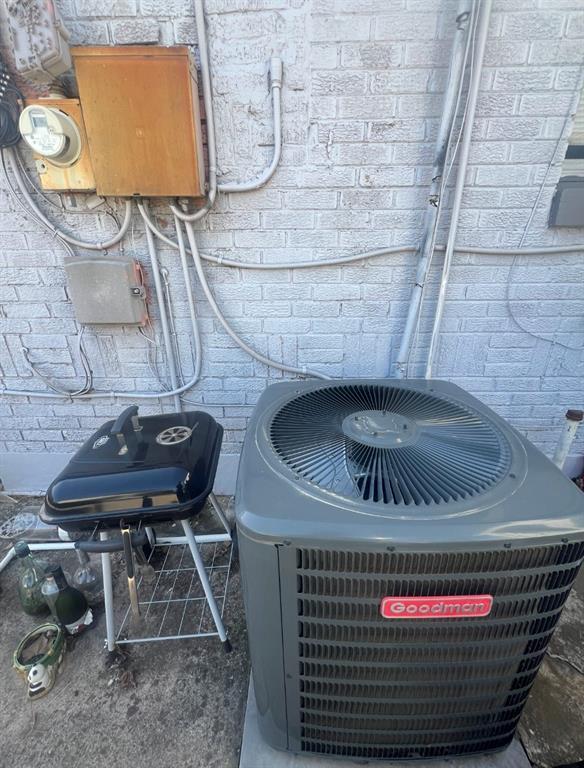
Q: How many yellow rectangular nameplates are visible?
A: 0